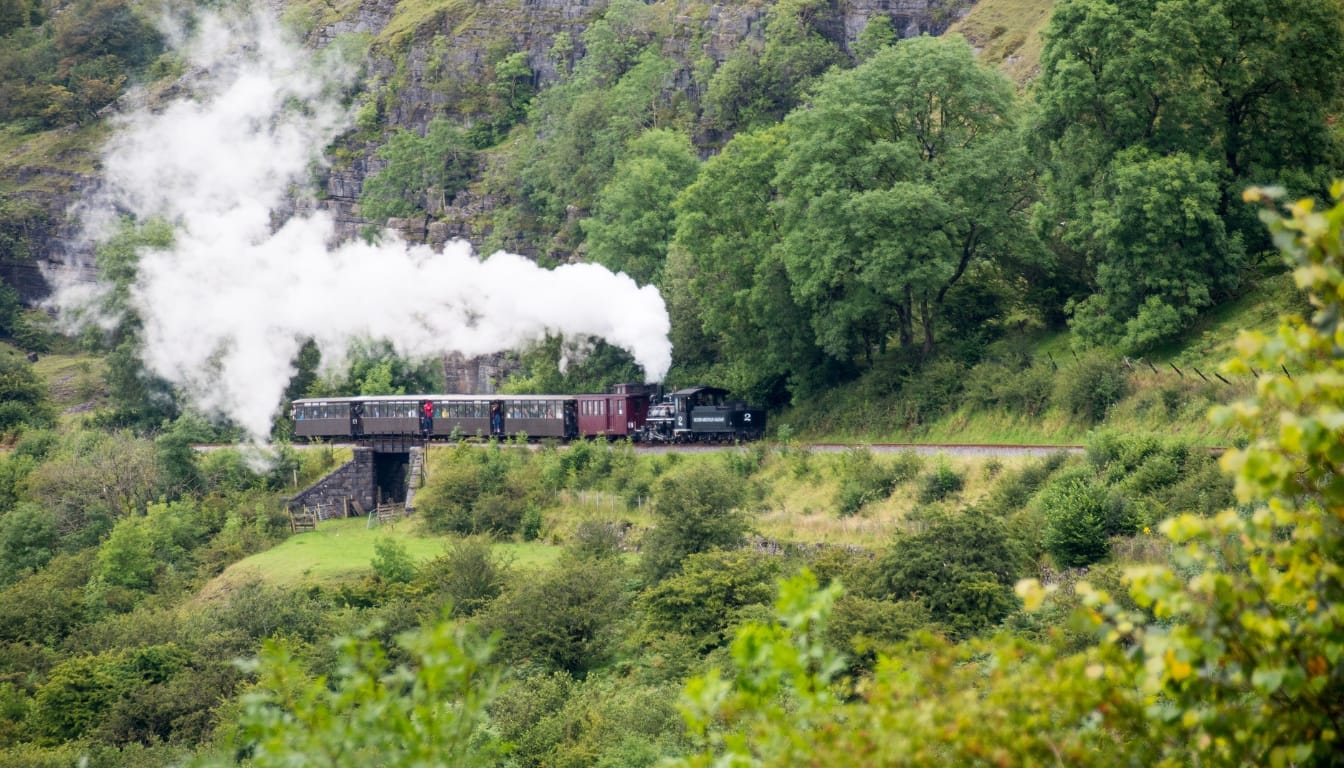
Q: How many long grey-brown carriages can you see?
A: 4